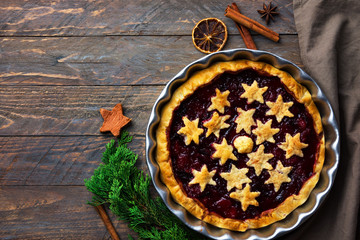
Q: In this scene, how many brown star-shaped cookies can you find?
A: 1